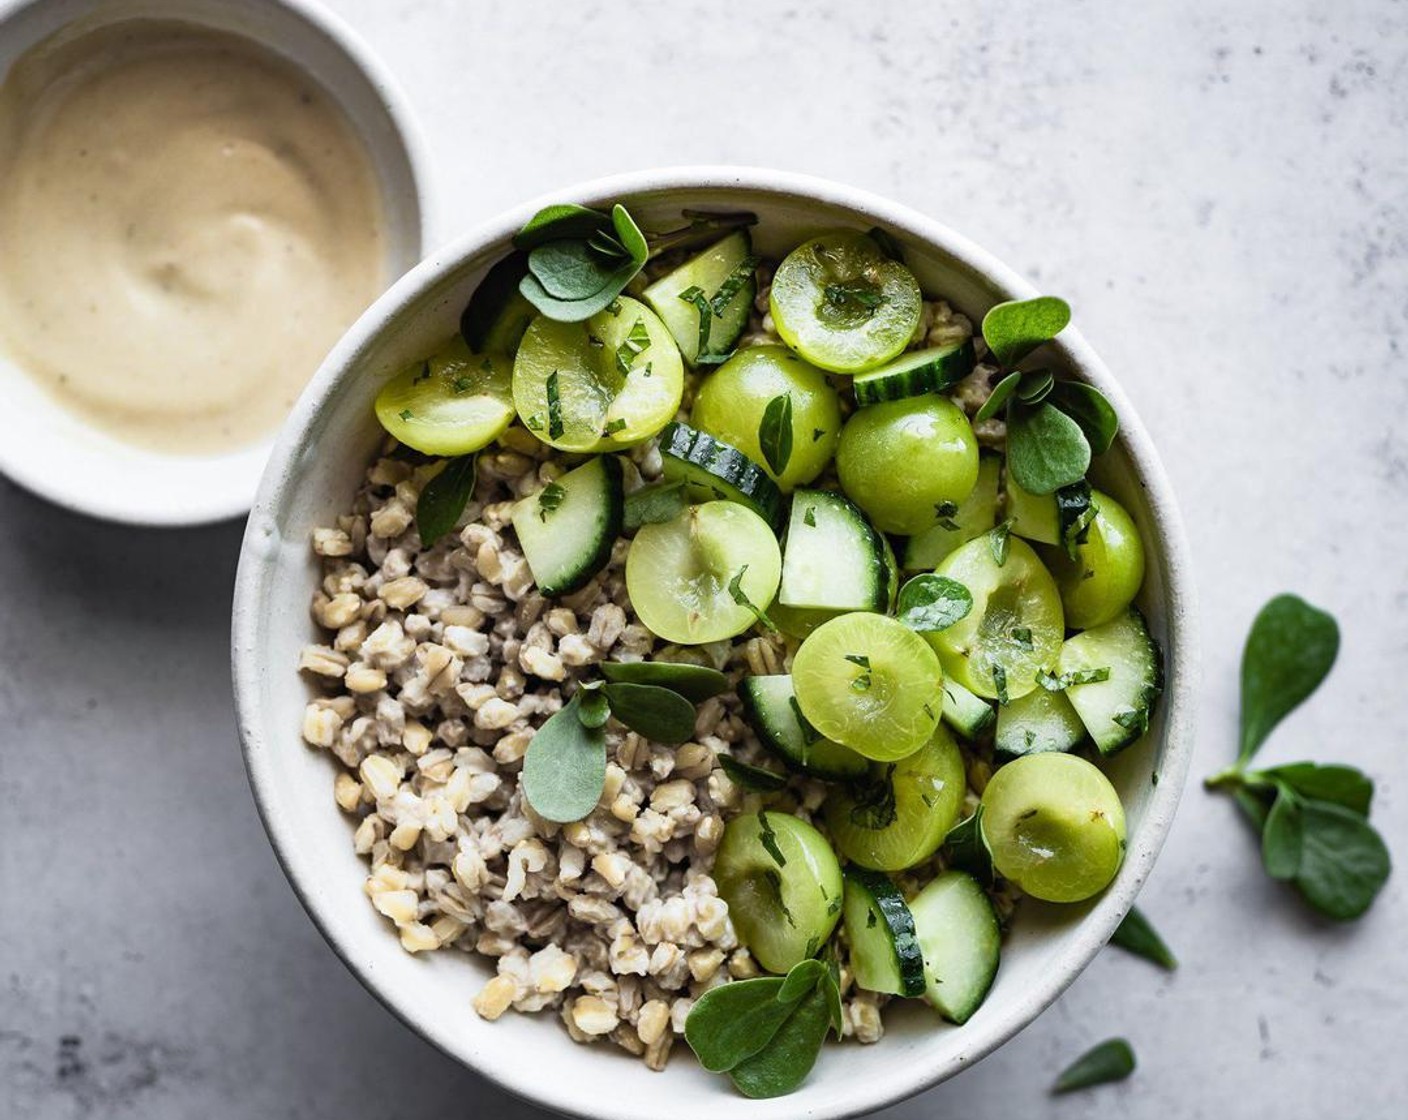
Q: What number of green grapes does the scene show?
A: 12